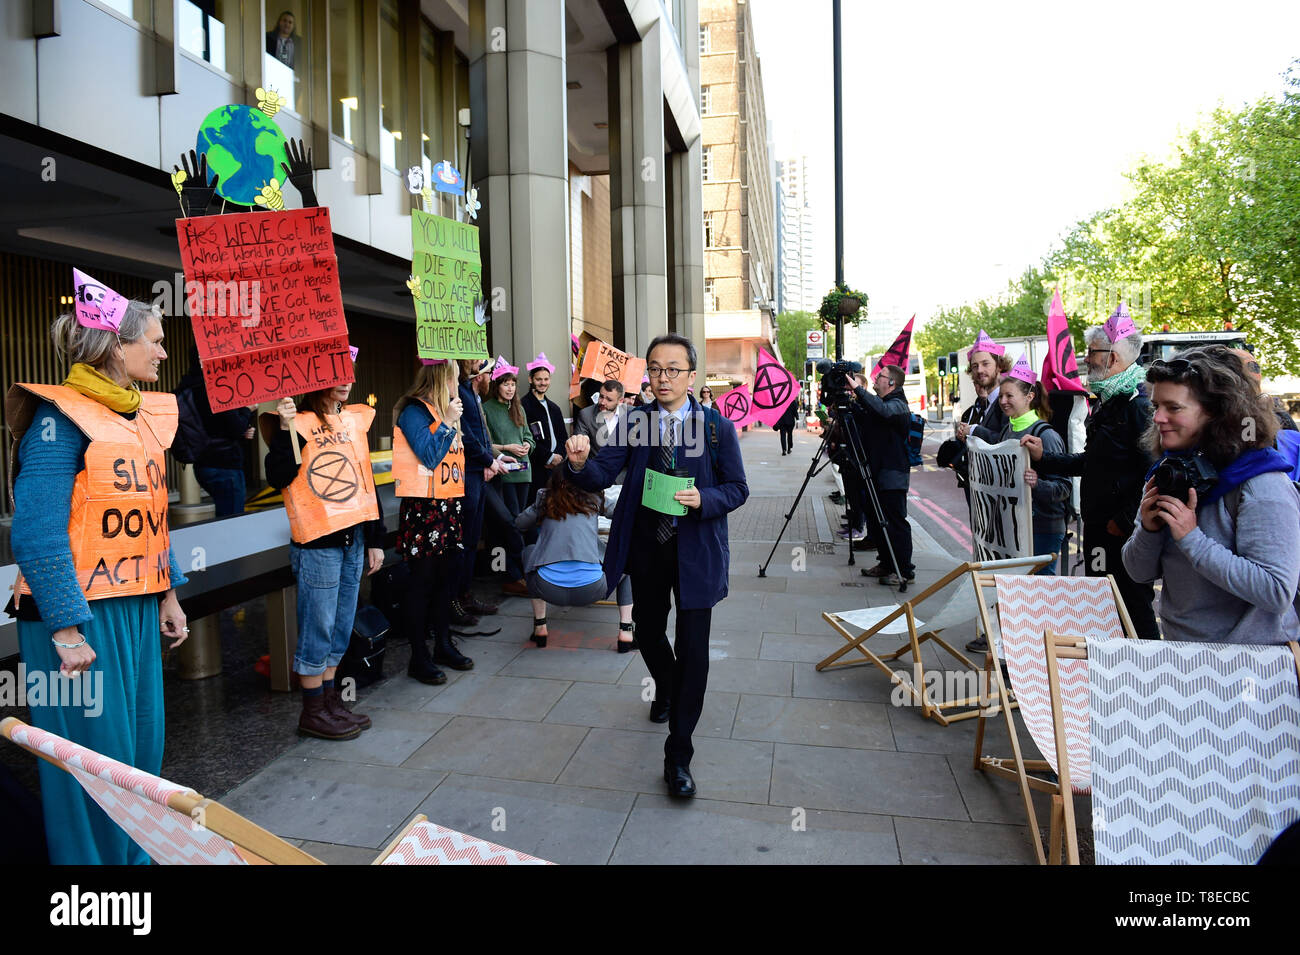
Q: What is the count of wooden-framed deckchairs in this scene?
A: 5